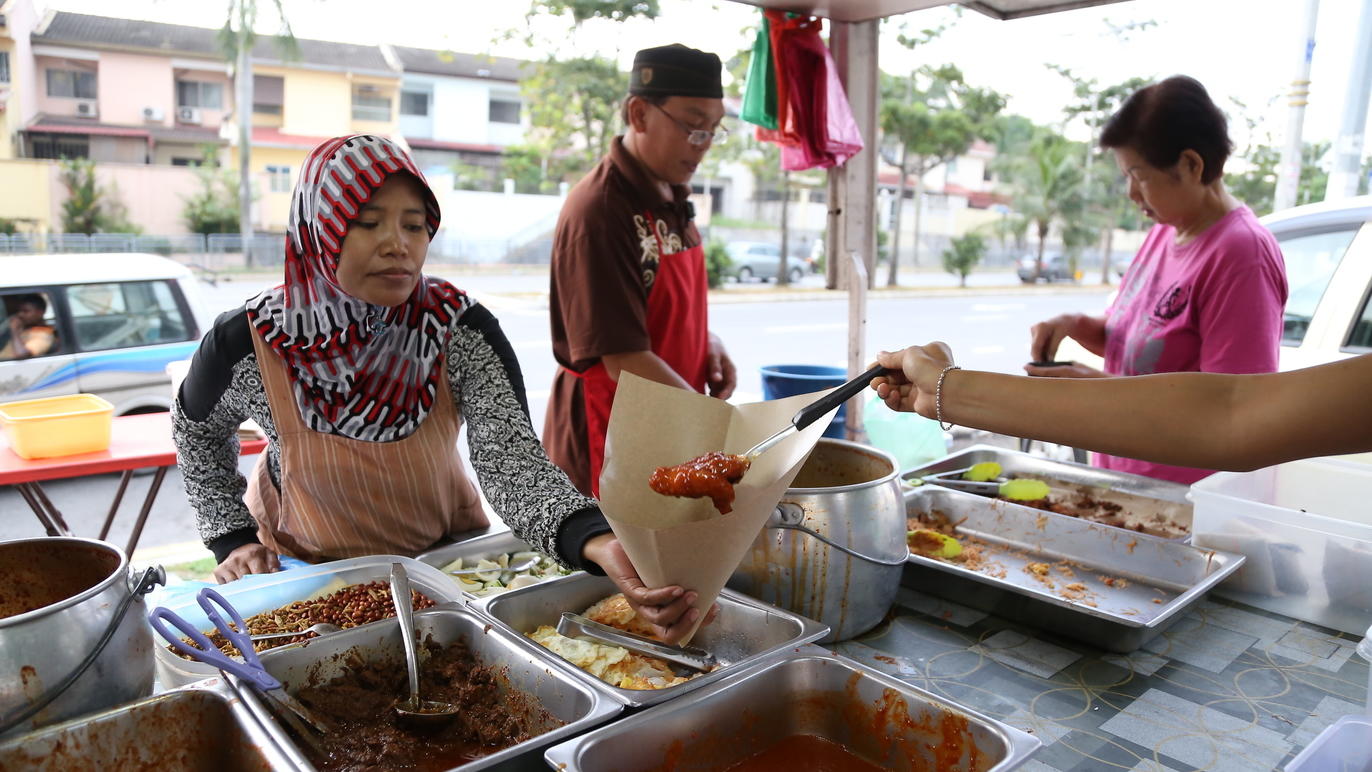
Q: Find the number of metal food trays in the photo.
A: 7